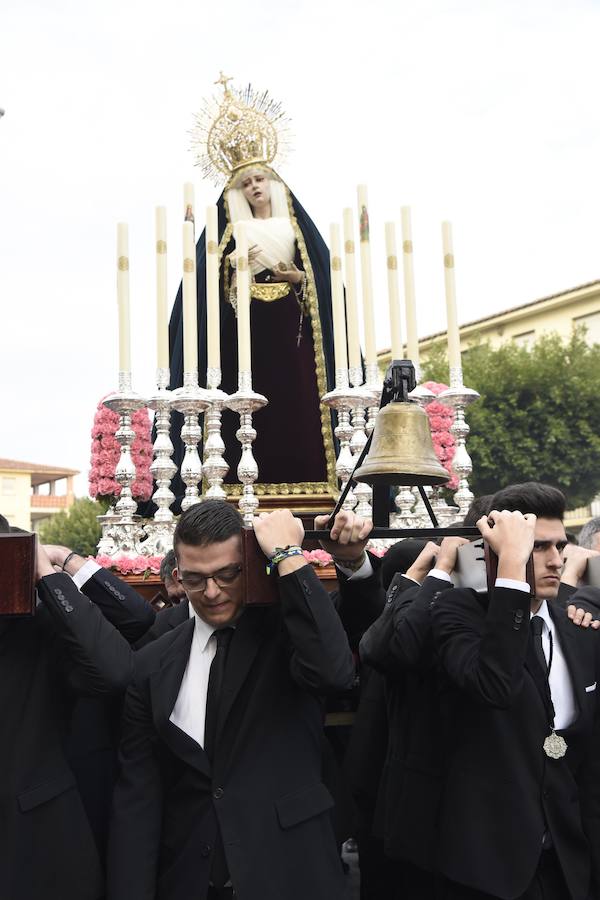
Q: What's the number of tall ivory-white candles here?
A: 12